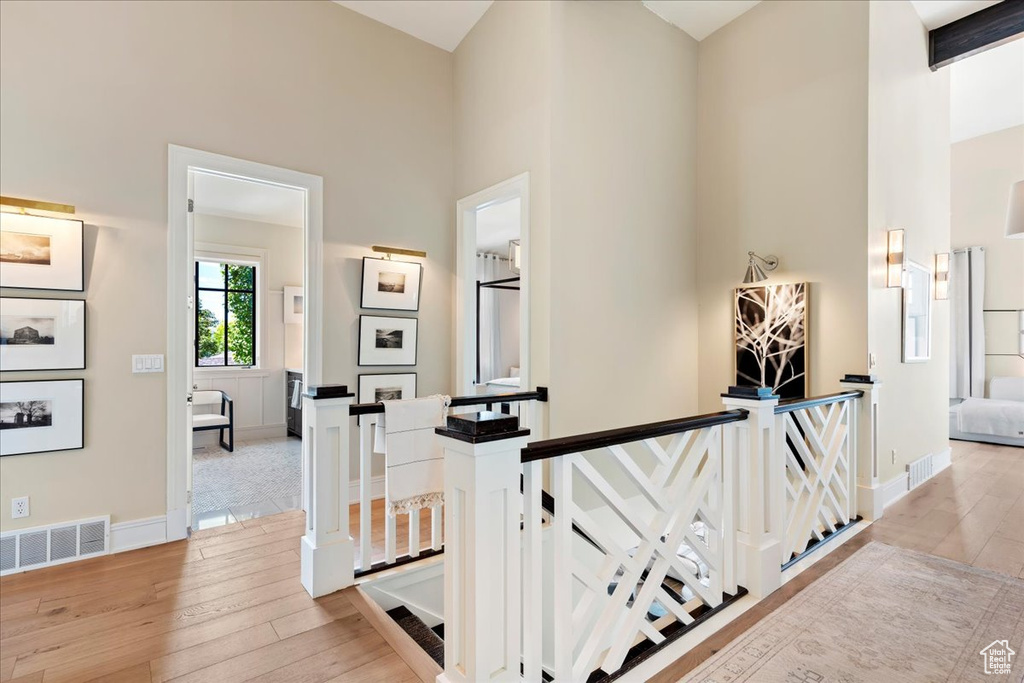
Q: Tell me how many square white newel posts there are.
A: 4